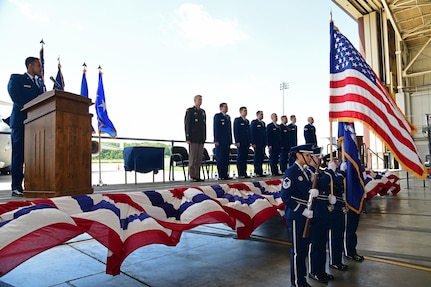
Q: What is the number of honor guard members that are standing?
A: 4